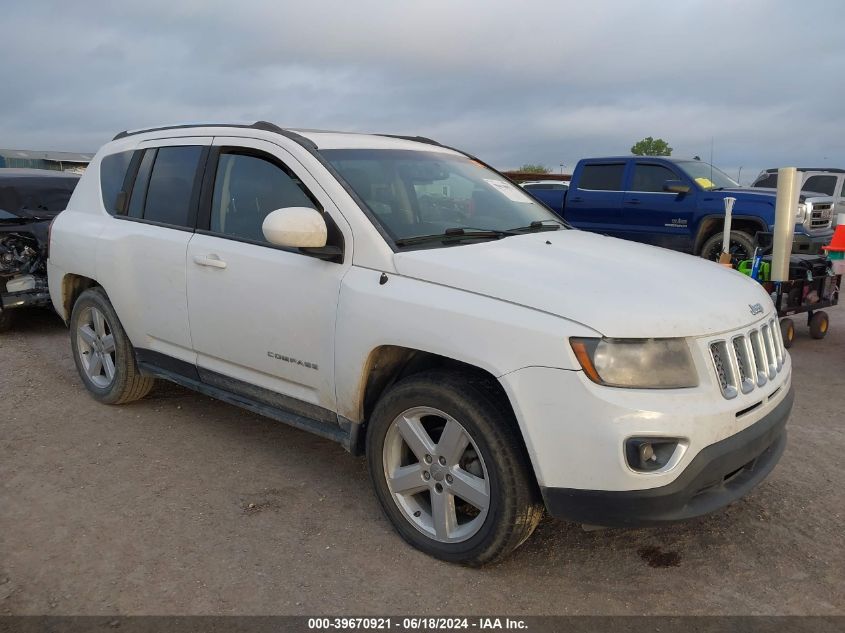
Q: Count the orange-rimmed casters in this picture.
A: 2